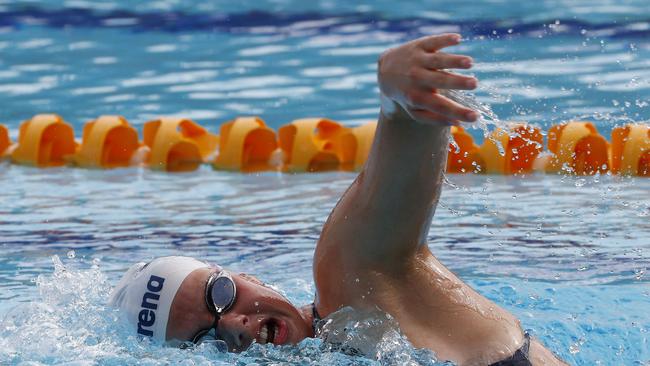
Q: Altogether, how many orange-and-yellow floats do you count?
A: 11